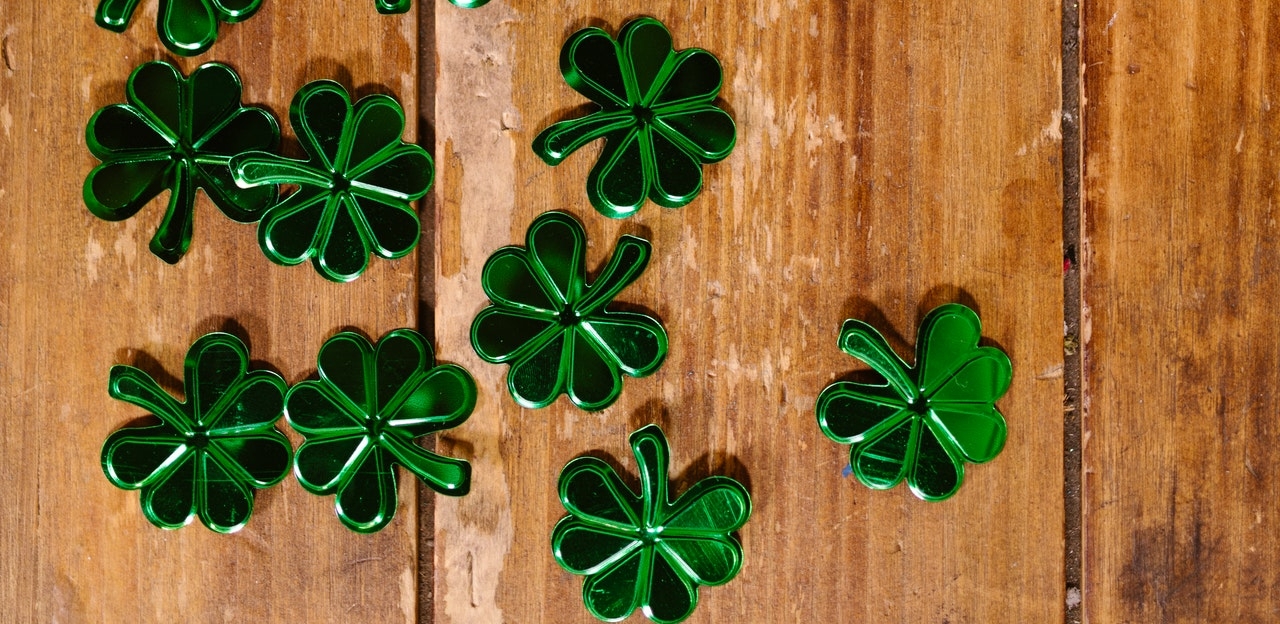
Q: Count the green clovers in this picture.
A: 10